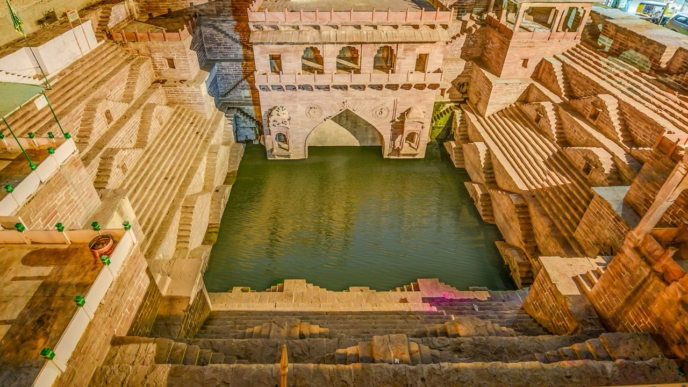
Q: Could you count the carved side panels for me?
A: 2